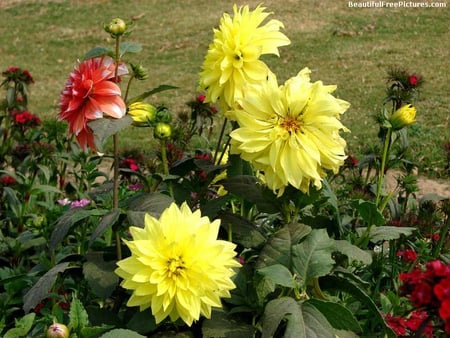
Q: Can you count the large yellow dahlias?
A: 3